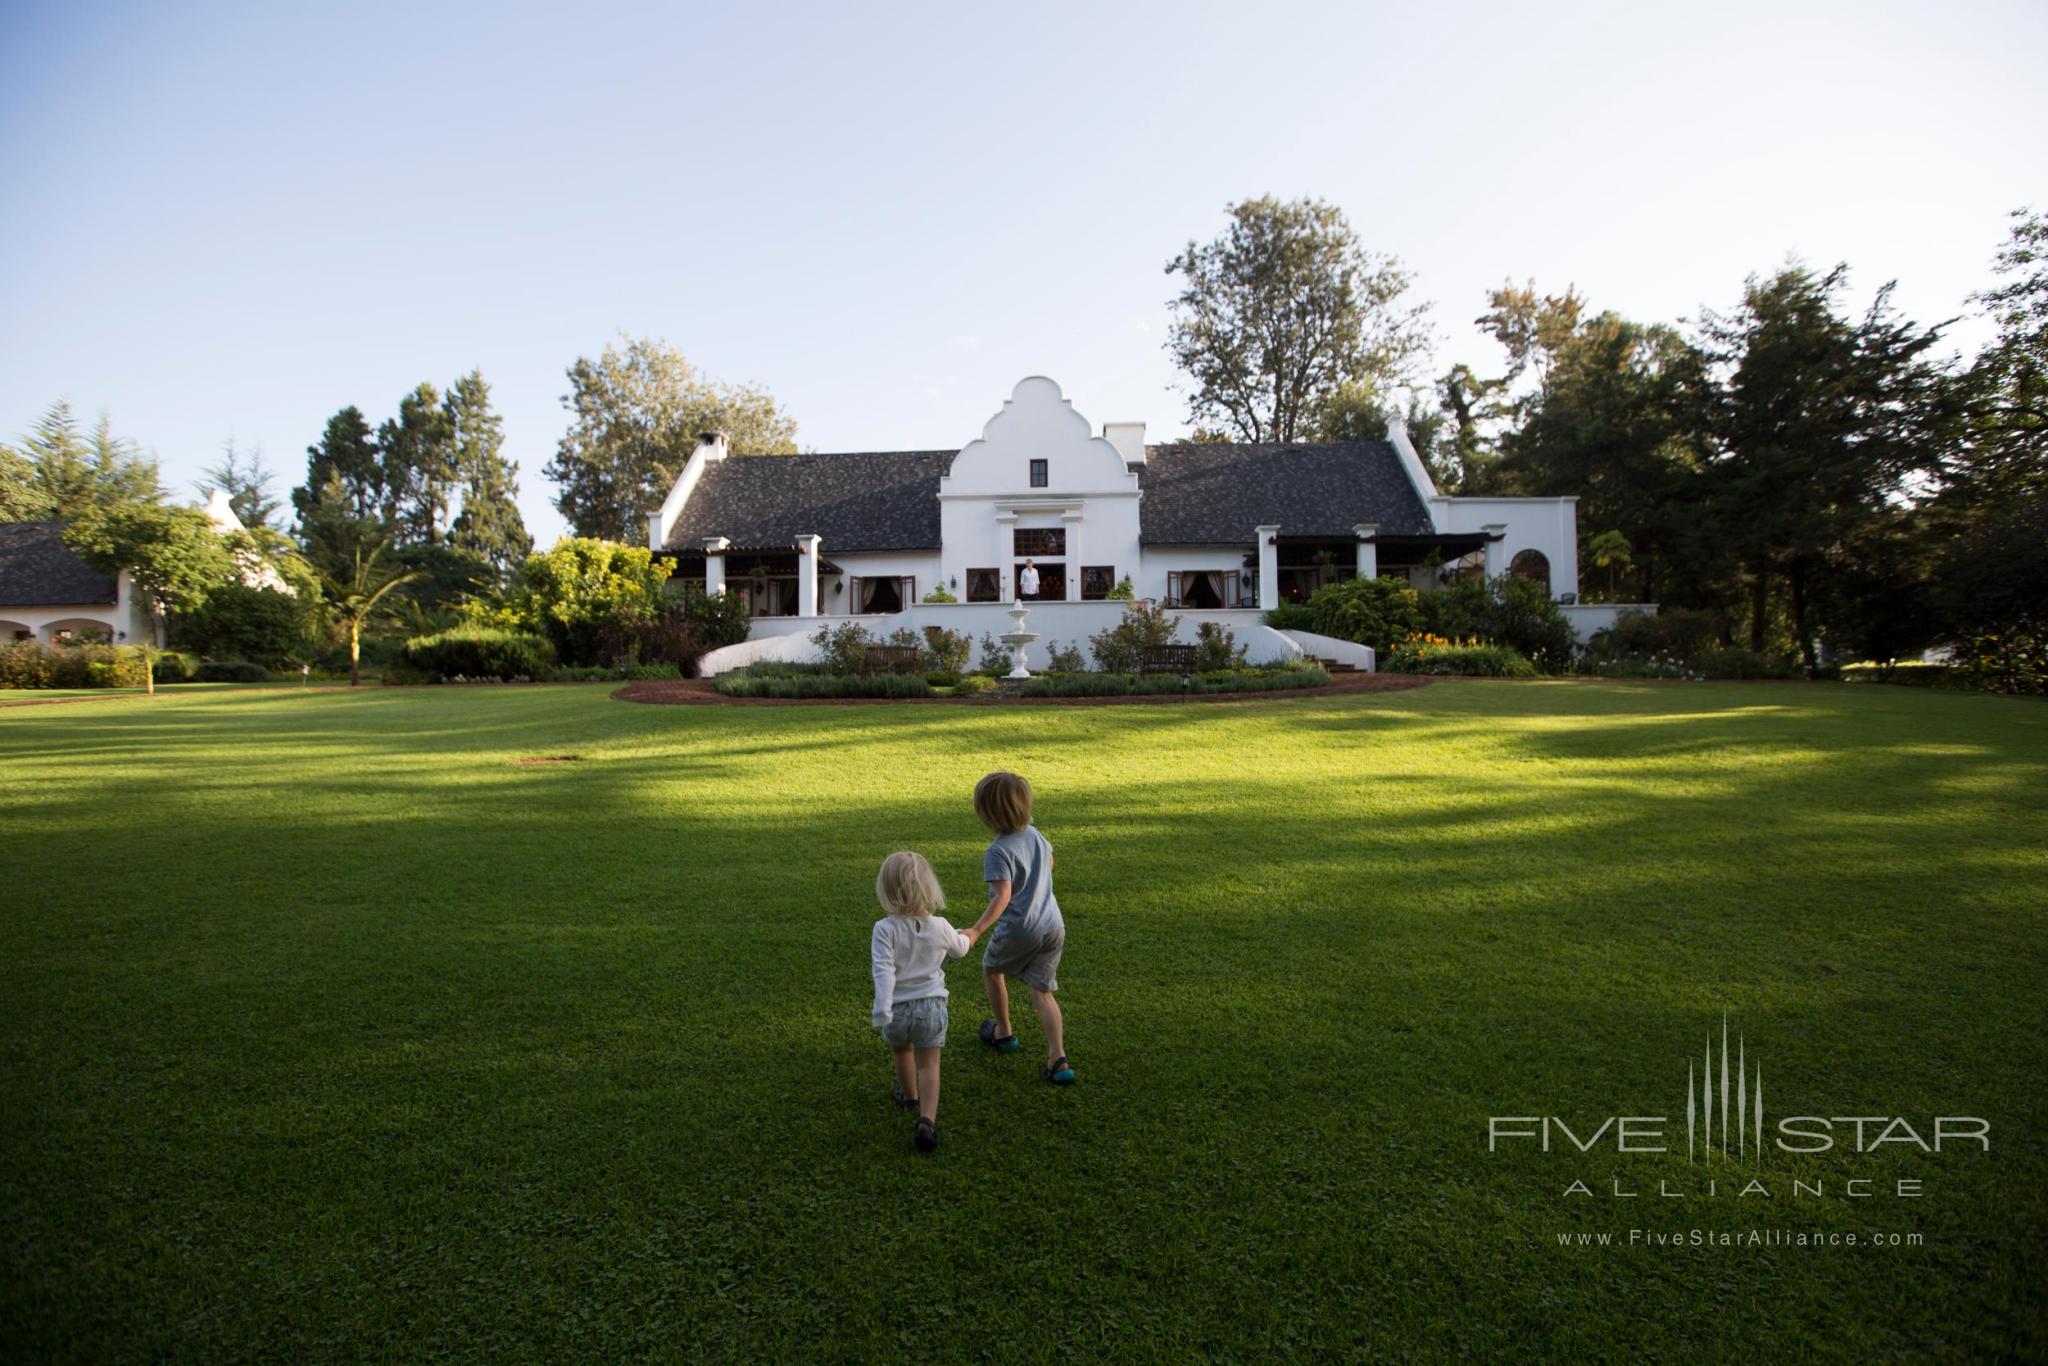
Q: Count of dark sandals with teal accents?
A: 2